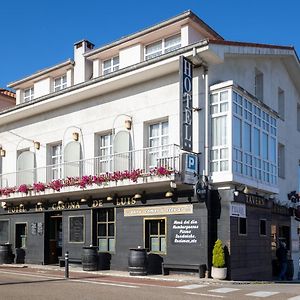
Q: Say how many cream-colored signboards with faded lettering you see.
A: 1